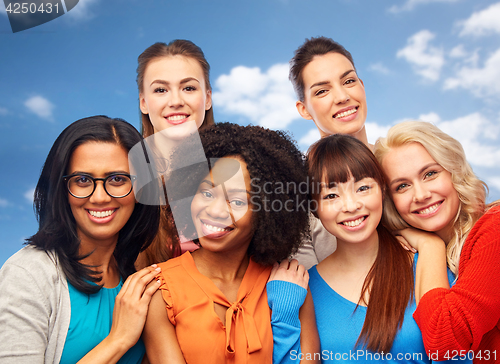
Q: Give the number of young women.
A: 6